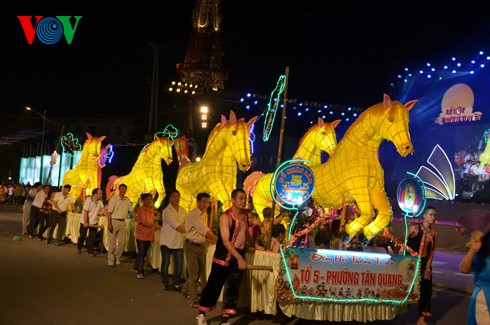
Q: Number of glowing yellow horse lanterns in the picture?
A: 5